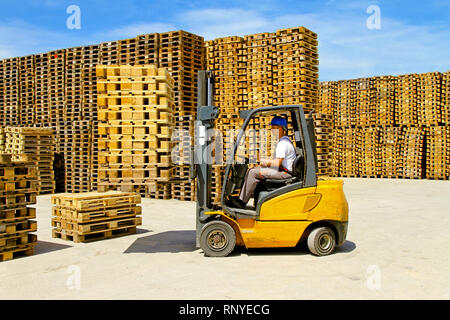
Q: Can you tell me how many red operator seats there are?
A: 0